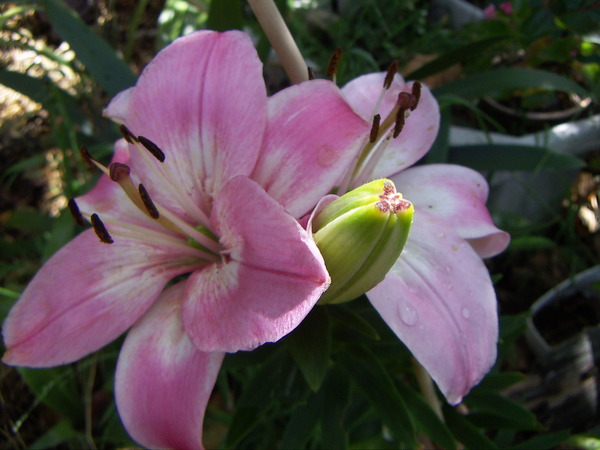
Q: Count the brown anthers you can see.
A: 12